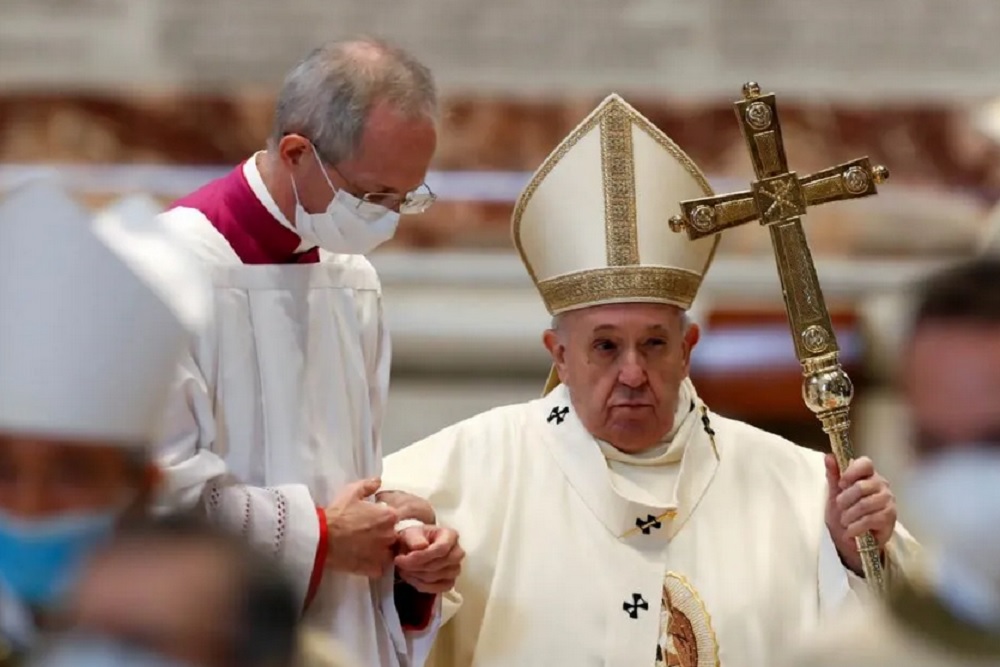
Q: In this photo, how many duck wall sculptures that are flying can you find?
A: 0